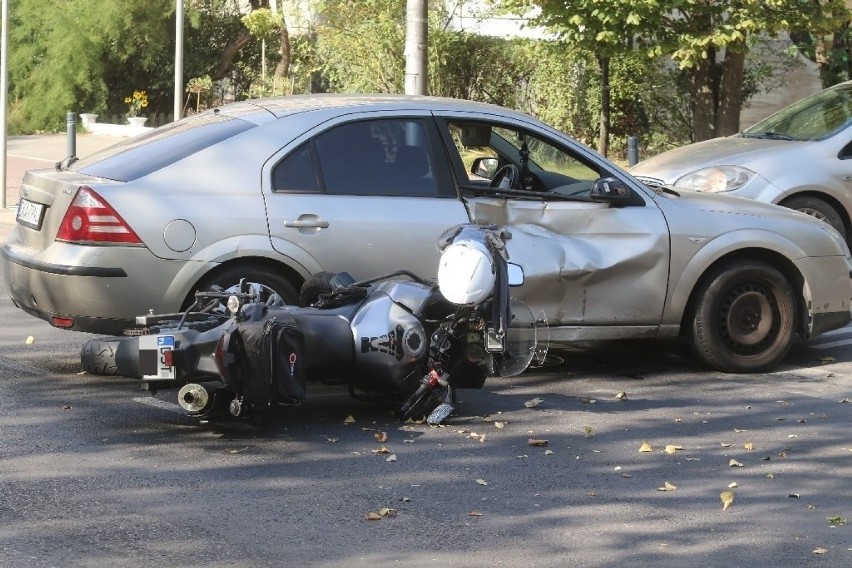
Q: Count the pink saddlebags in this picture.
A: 0